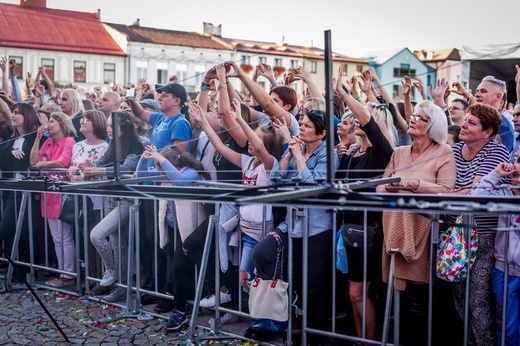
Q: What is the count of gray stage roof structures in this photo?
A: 1